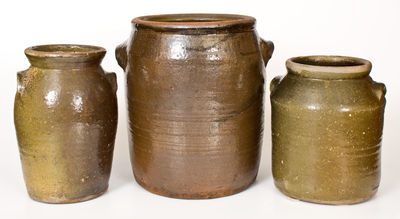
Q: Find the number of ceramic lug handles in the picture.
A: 6